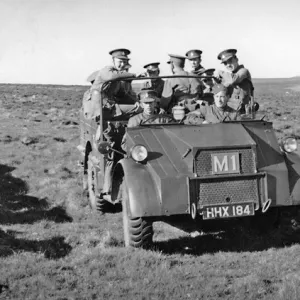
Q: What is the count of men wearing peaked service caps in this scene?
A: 7